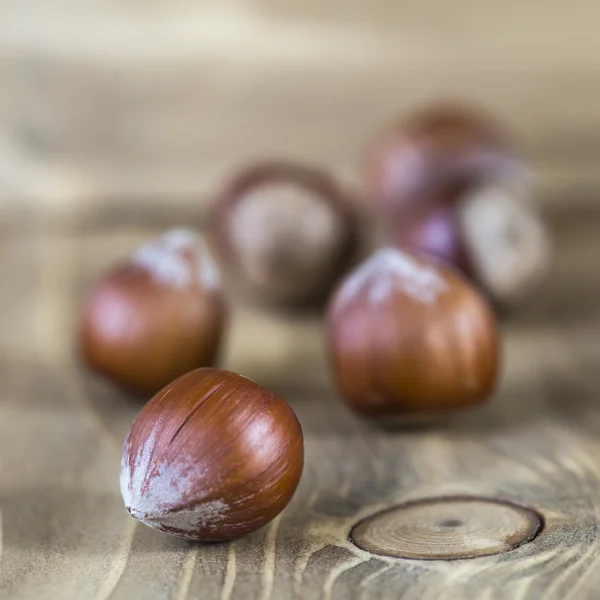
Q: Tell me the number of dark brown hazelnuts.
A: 6